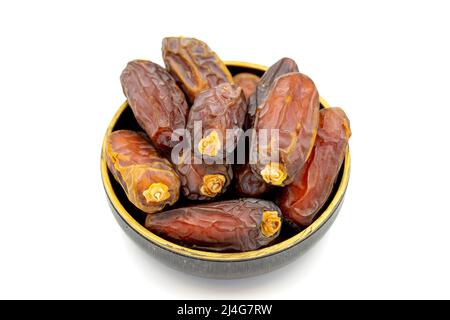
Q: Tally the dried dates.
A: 11